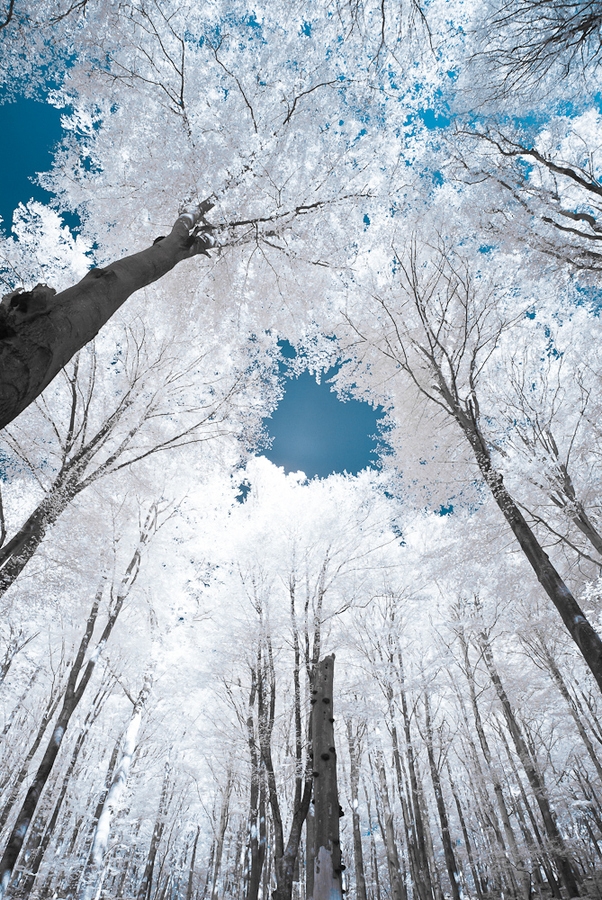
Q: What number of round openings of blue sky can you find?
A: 1